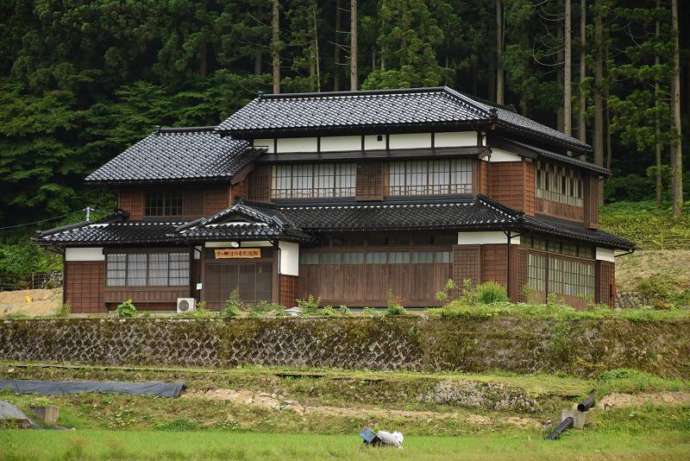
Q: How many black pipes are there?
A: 2